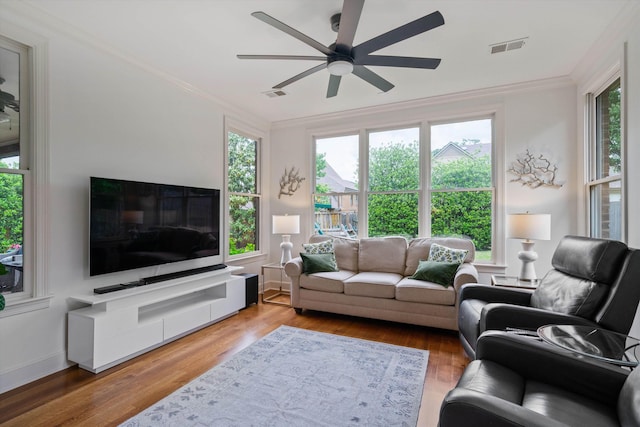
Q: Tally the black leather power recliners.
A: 2